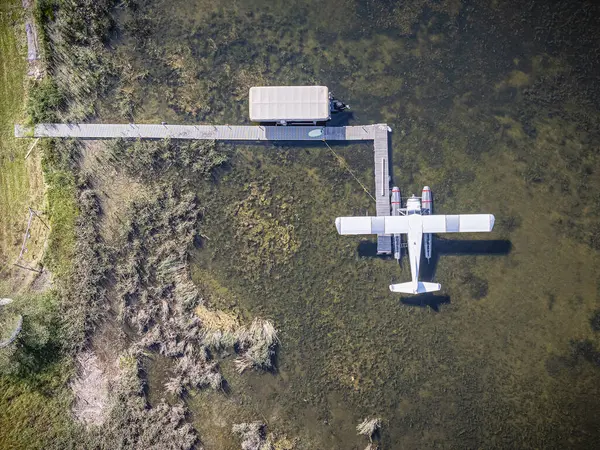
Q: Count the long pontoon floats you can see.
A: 2